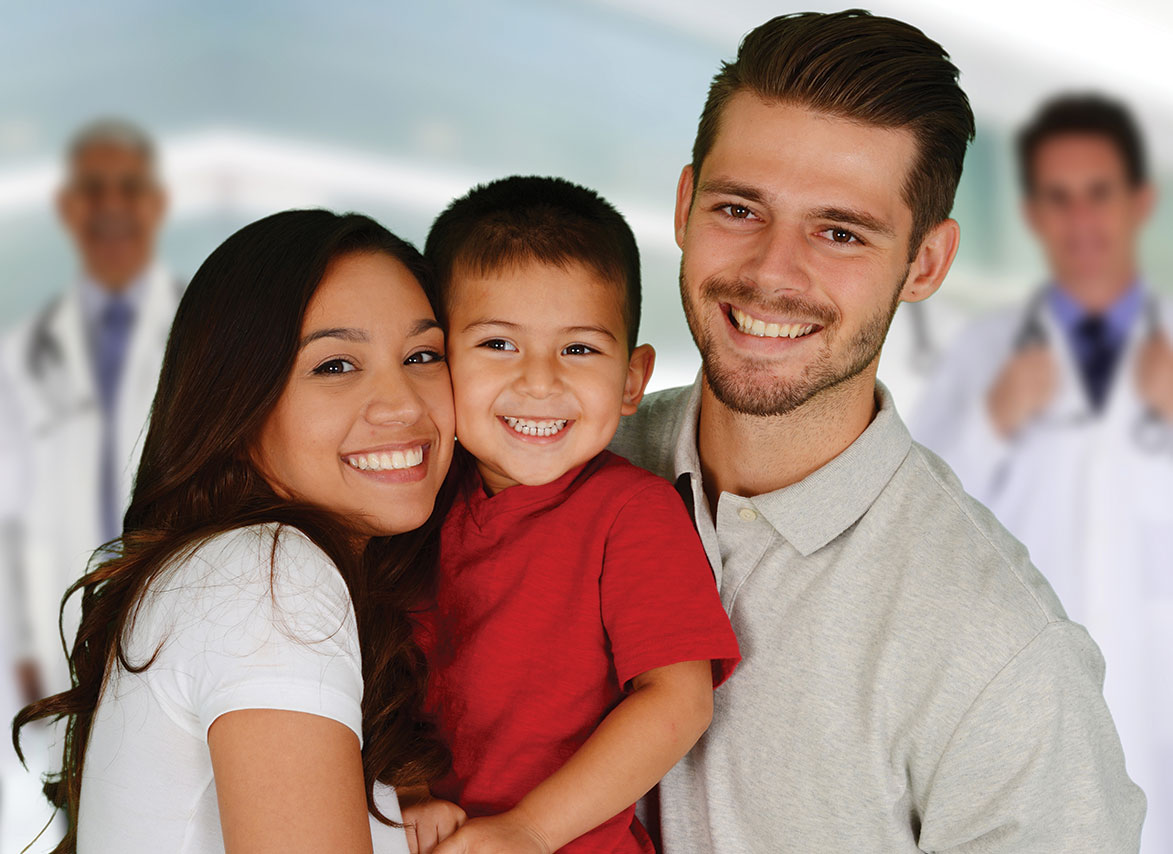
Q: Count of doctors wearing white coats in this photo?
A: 2